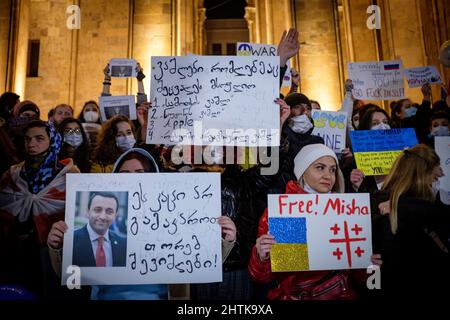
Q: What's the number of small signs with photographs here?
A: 2